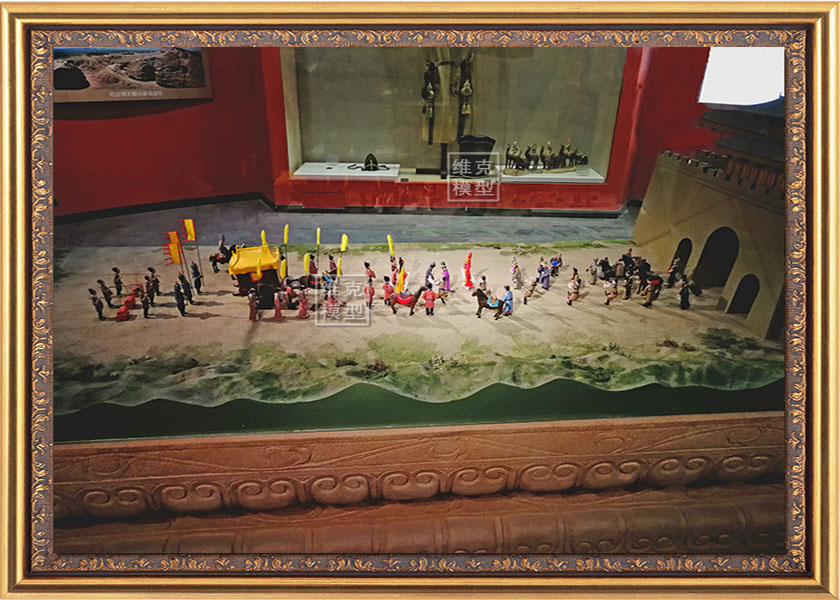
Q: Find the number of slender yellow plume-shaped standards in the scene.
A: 9